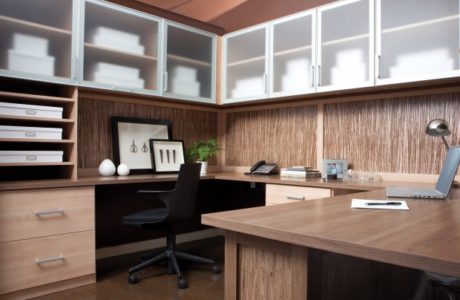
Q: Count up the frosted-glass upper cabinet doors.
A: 7